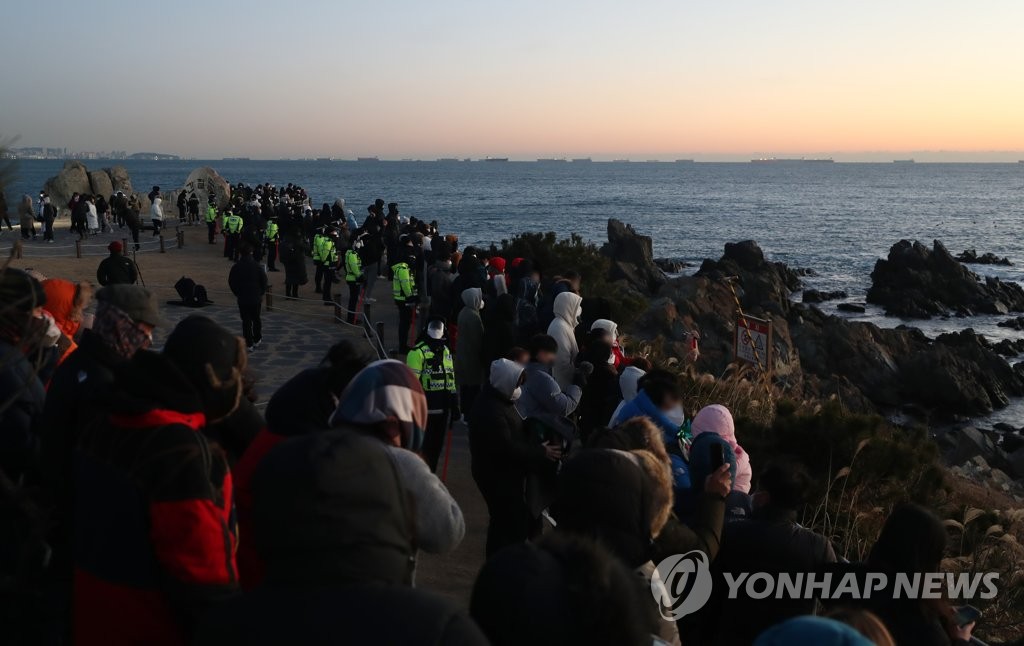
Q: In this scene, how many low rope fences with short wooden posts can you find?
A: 2